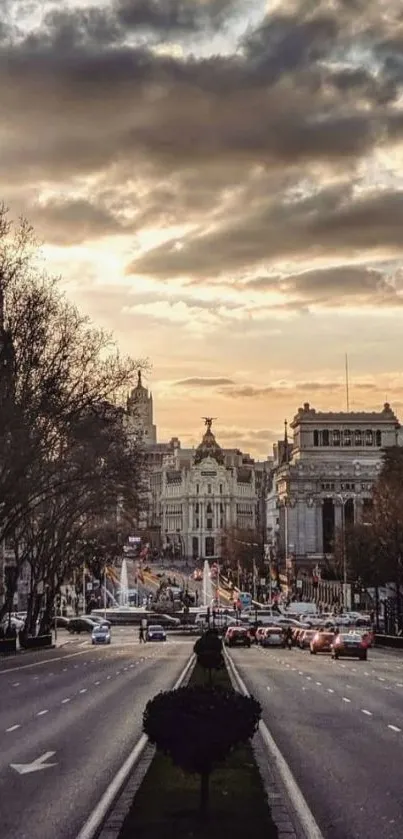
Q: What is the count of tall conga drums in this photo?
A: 0